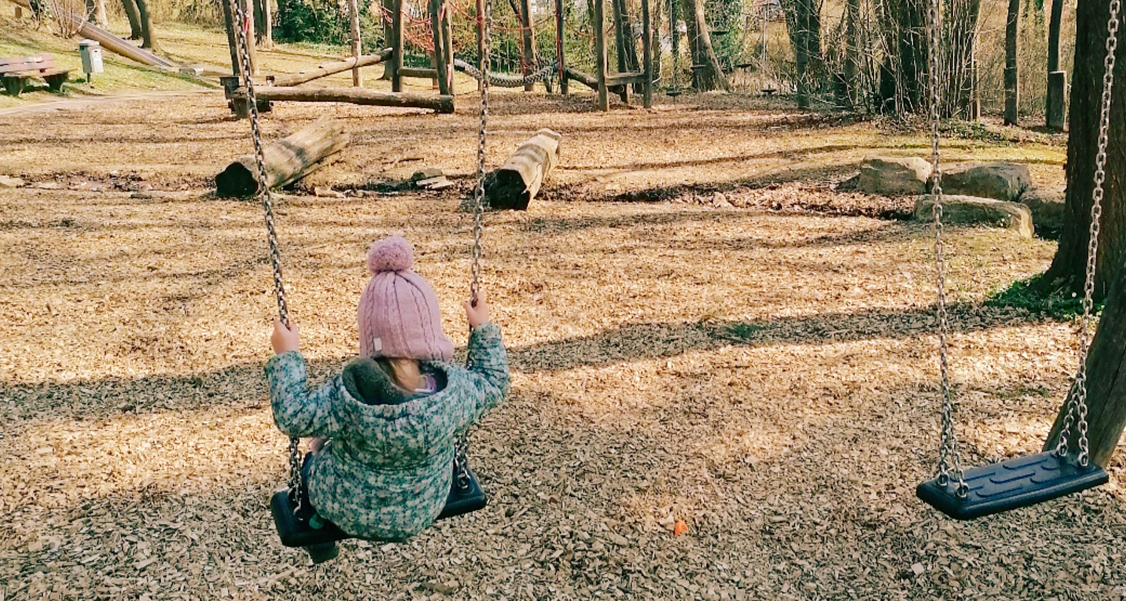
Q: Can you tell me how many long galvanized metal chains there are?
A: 4